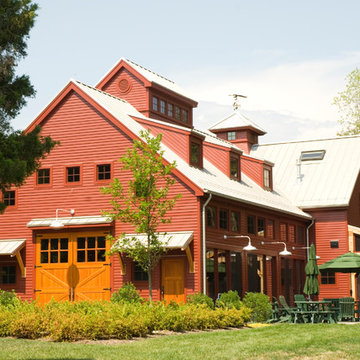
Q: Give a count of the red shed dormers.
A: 3